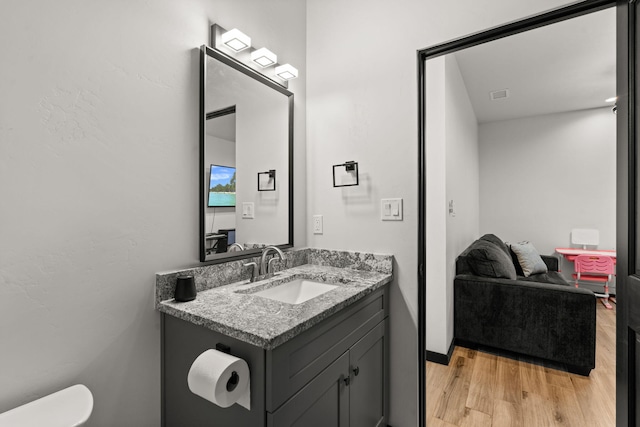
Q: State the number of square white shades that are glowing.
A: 3